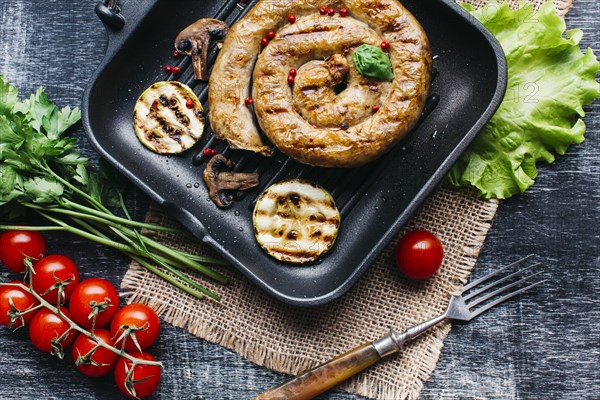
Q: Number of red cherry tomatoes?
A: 9